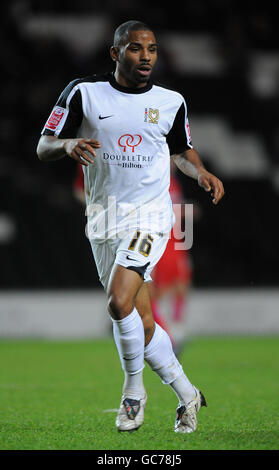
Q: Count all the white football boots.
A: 2